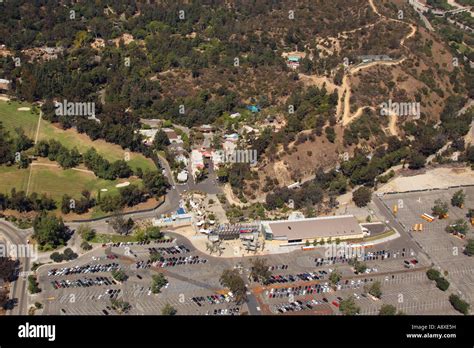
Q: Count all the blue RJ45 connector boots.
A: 0